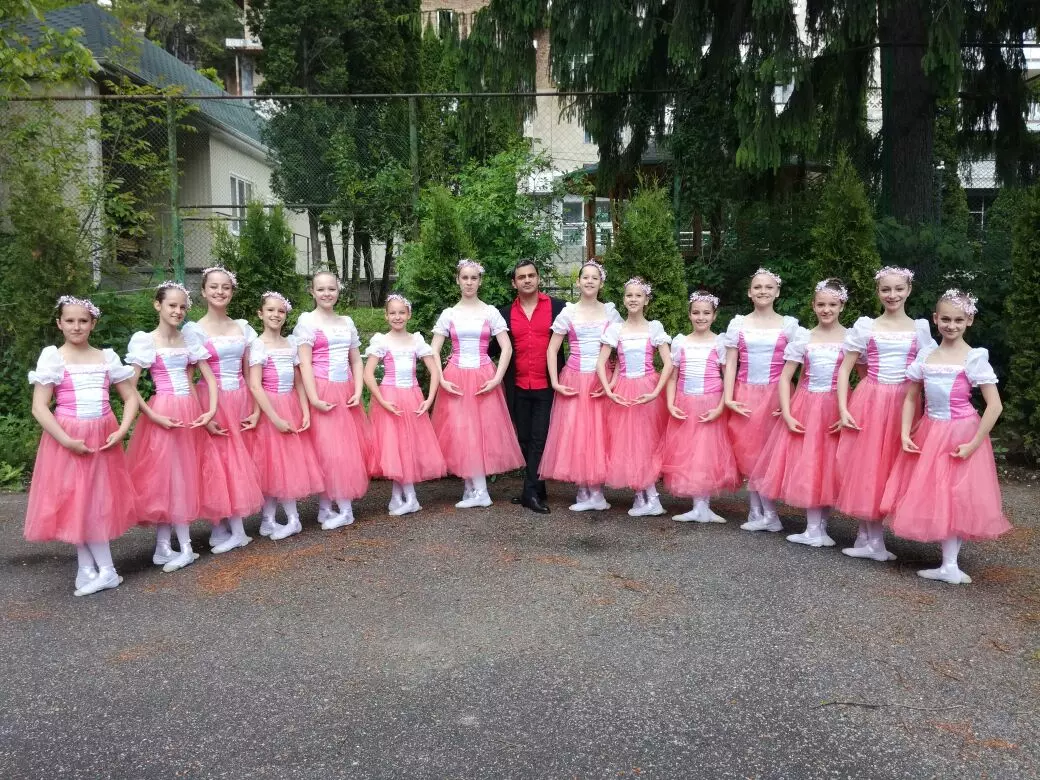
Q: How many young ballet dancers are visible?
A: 14